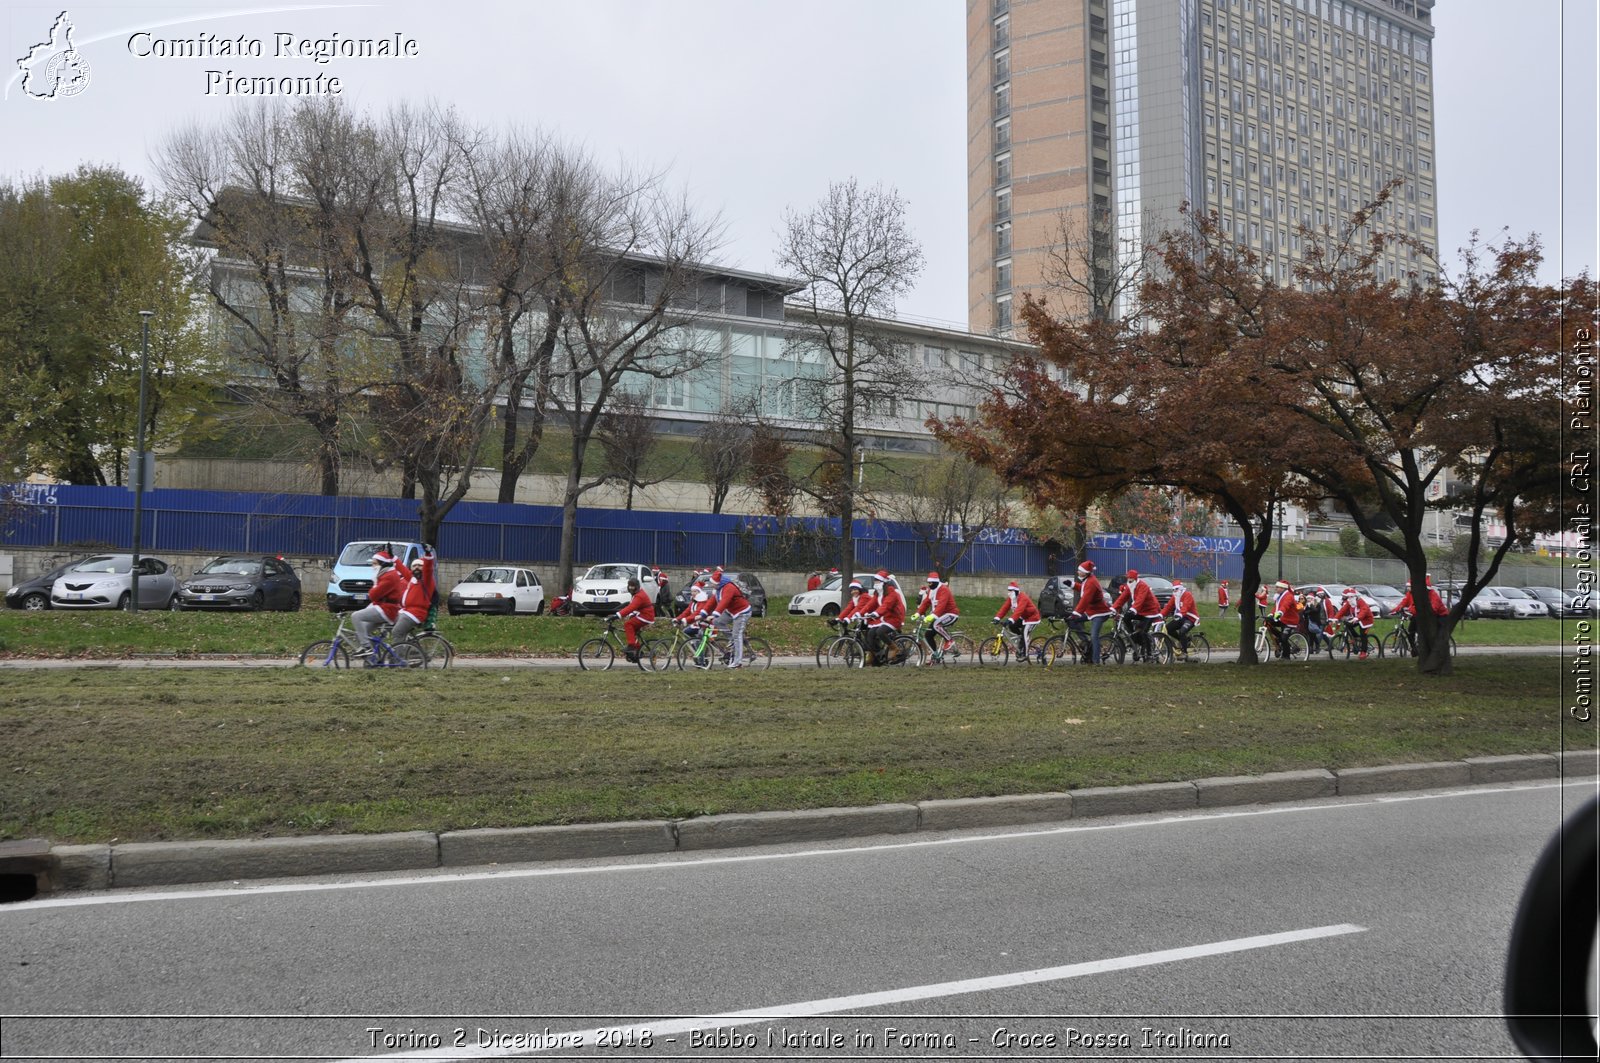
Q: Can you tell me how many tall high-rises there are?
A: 1